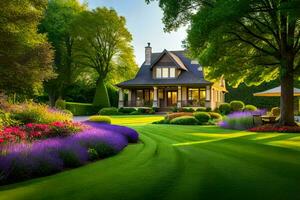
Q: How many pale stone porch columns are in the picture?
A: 4